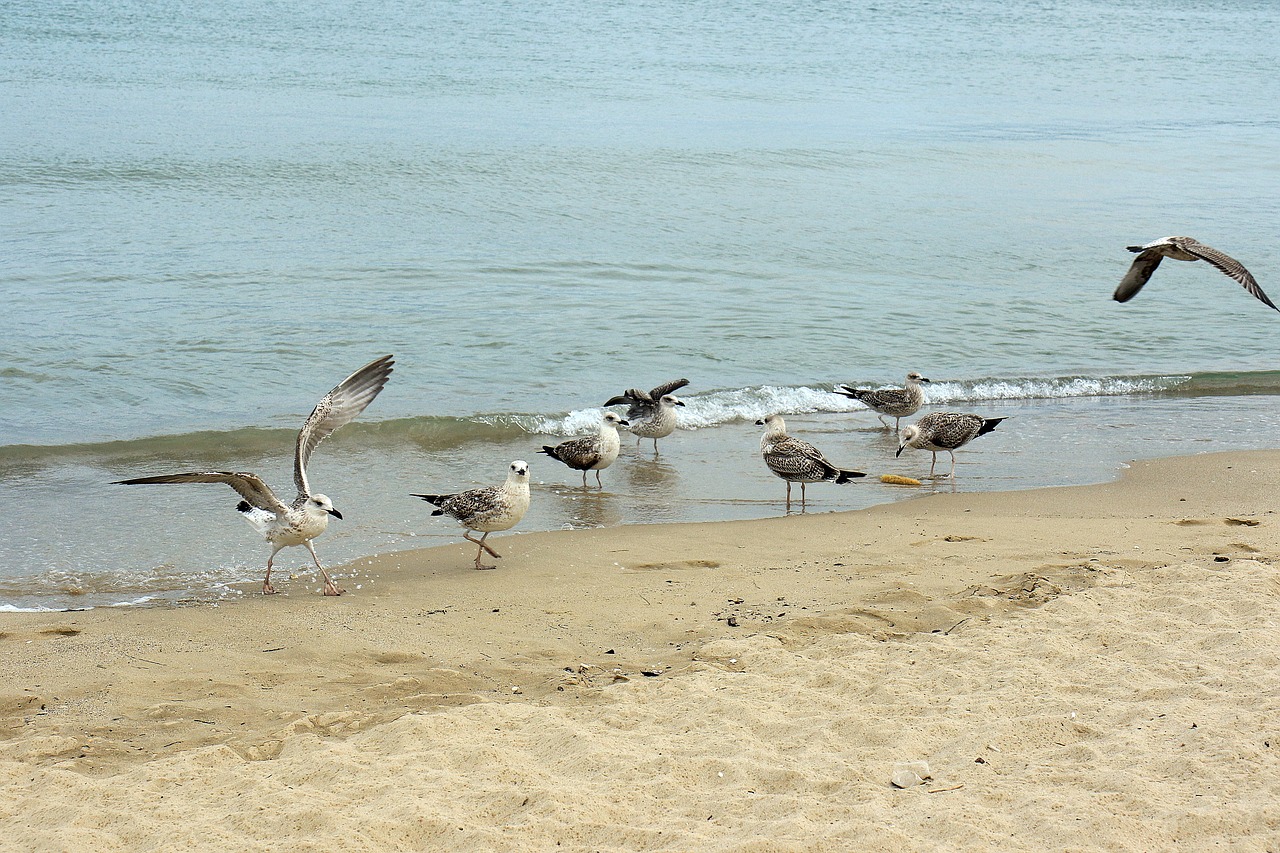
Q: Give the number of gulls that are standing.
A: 7